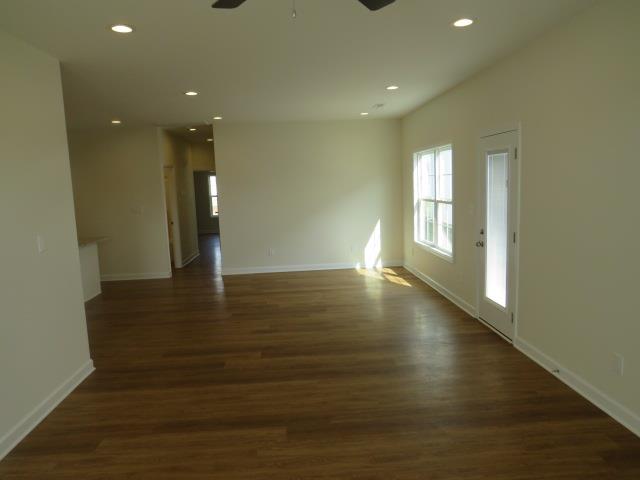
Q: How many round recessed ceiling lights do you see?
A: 9